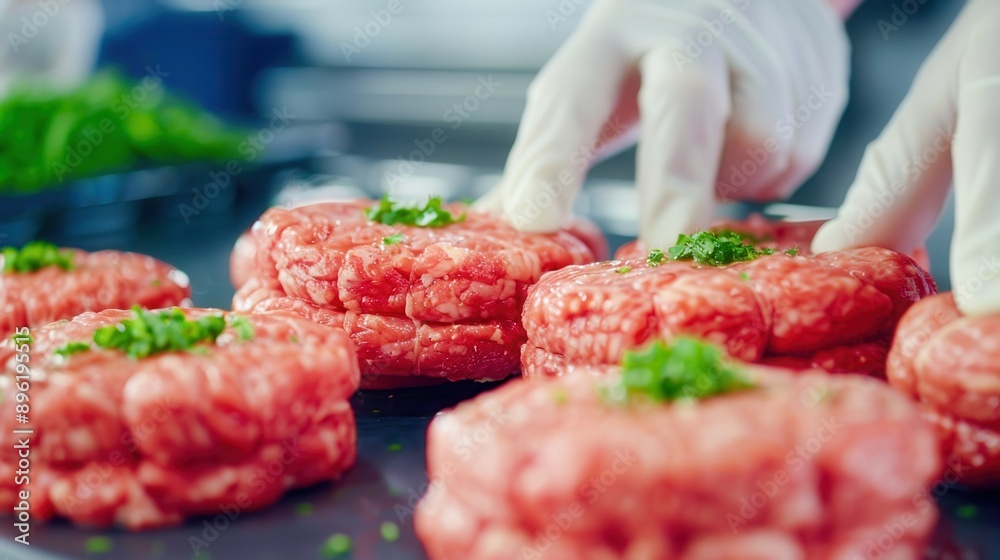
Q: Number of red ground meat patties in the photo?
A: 7